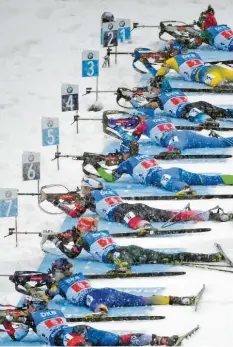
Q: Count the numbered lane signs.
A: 7